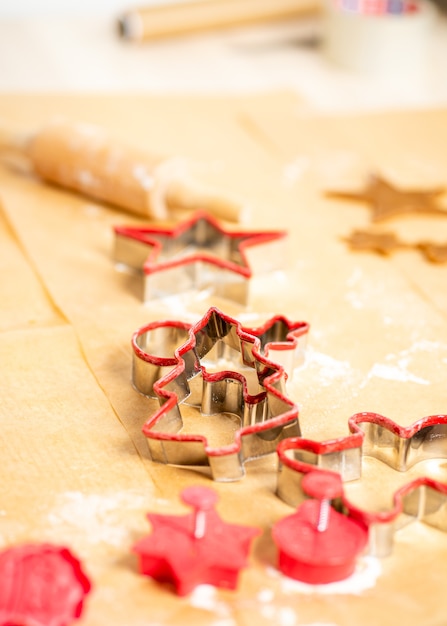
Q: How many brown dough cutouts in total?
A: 3